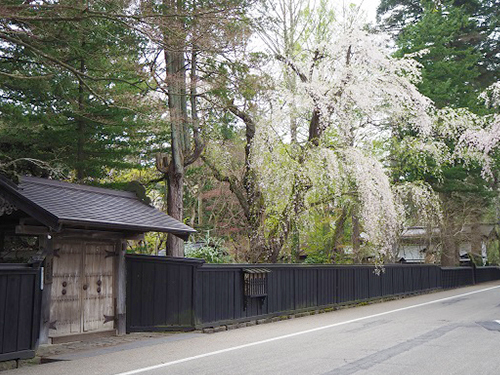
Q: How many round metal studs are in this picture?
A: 5